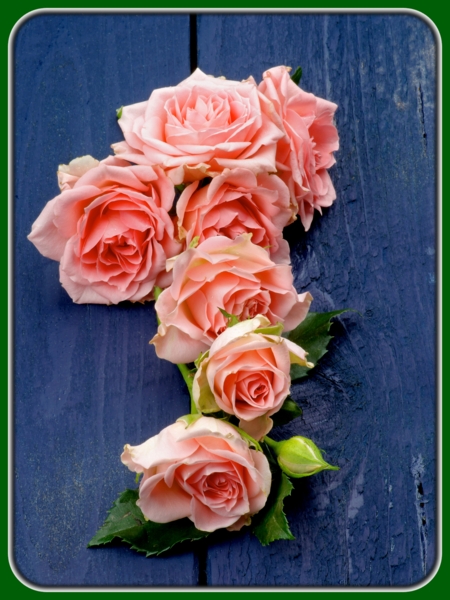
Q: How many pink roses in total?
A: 7